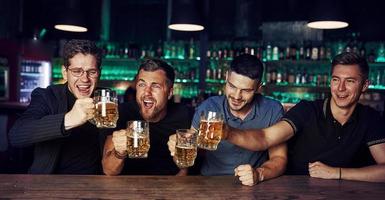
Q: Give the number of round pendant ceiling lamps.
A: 3